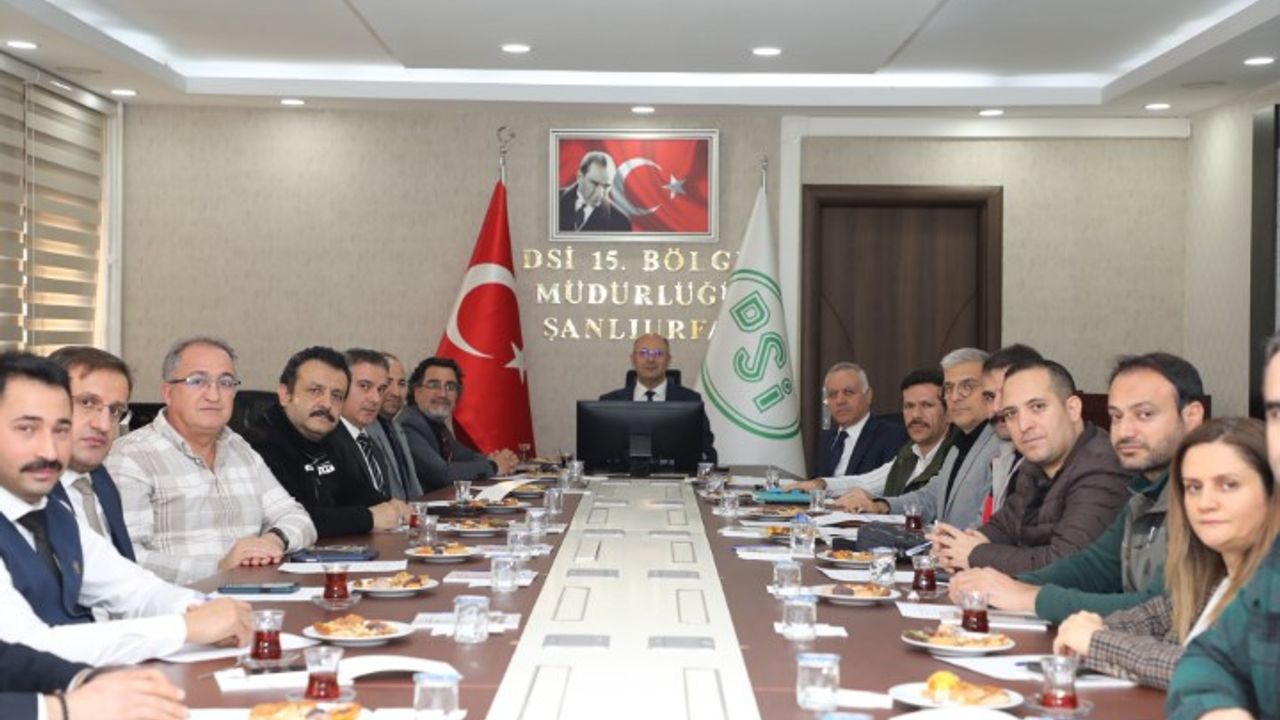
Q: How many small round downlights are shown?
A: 9